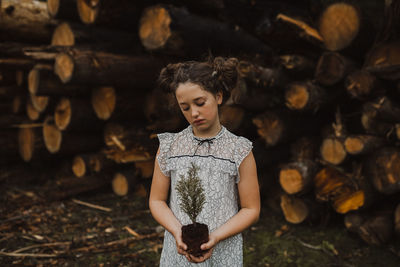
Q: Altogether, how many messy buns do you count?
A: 2